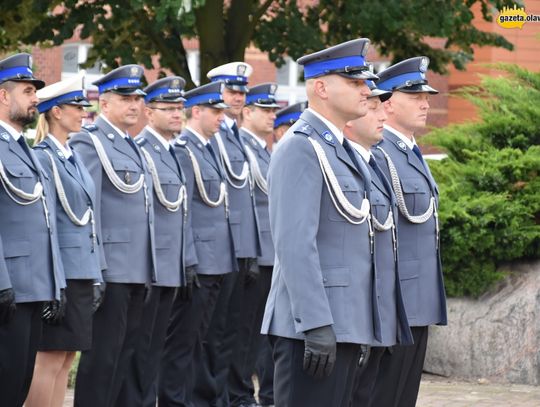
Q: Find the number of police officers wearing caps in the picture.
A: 11